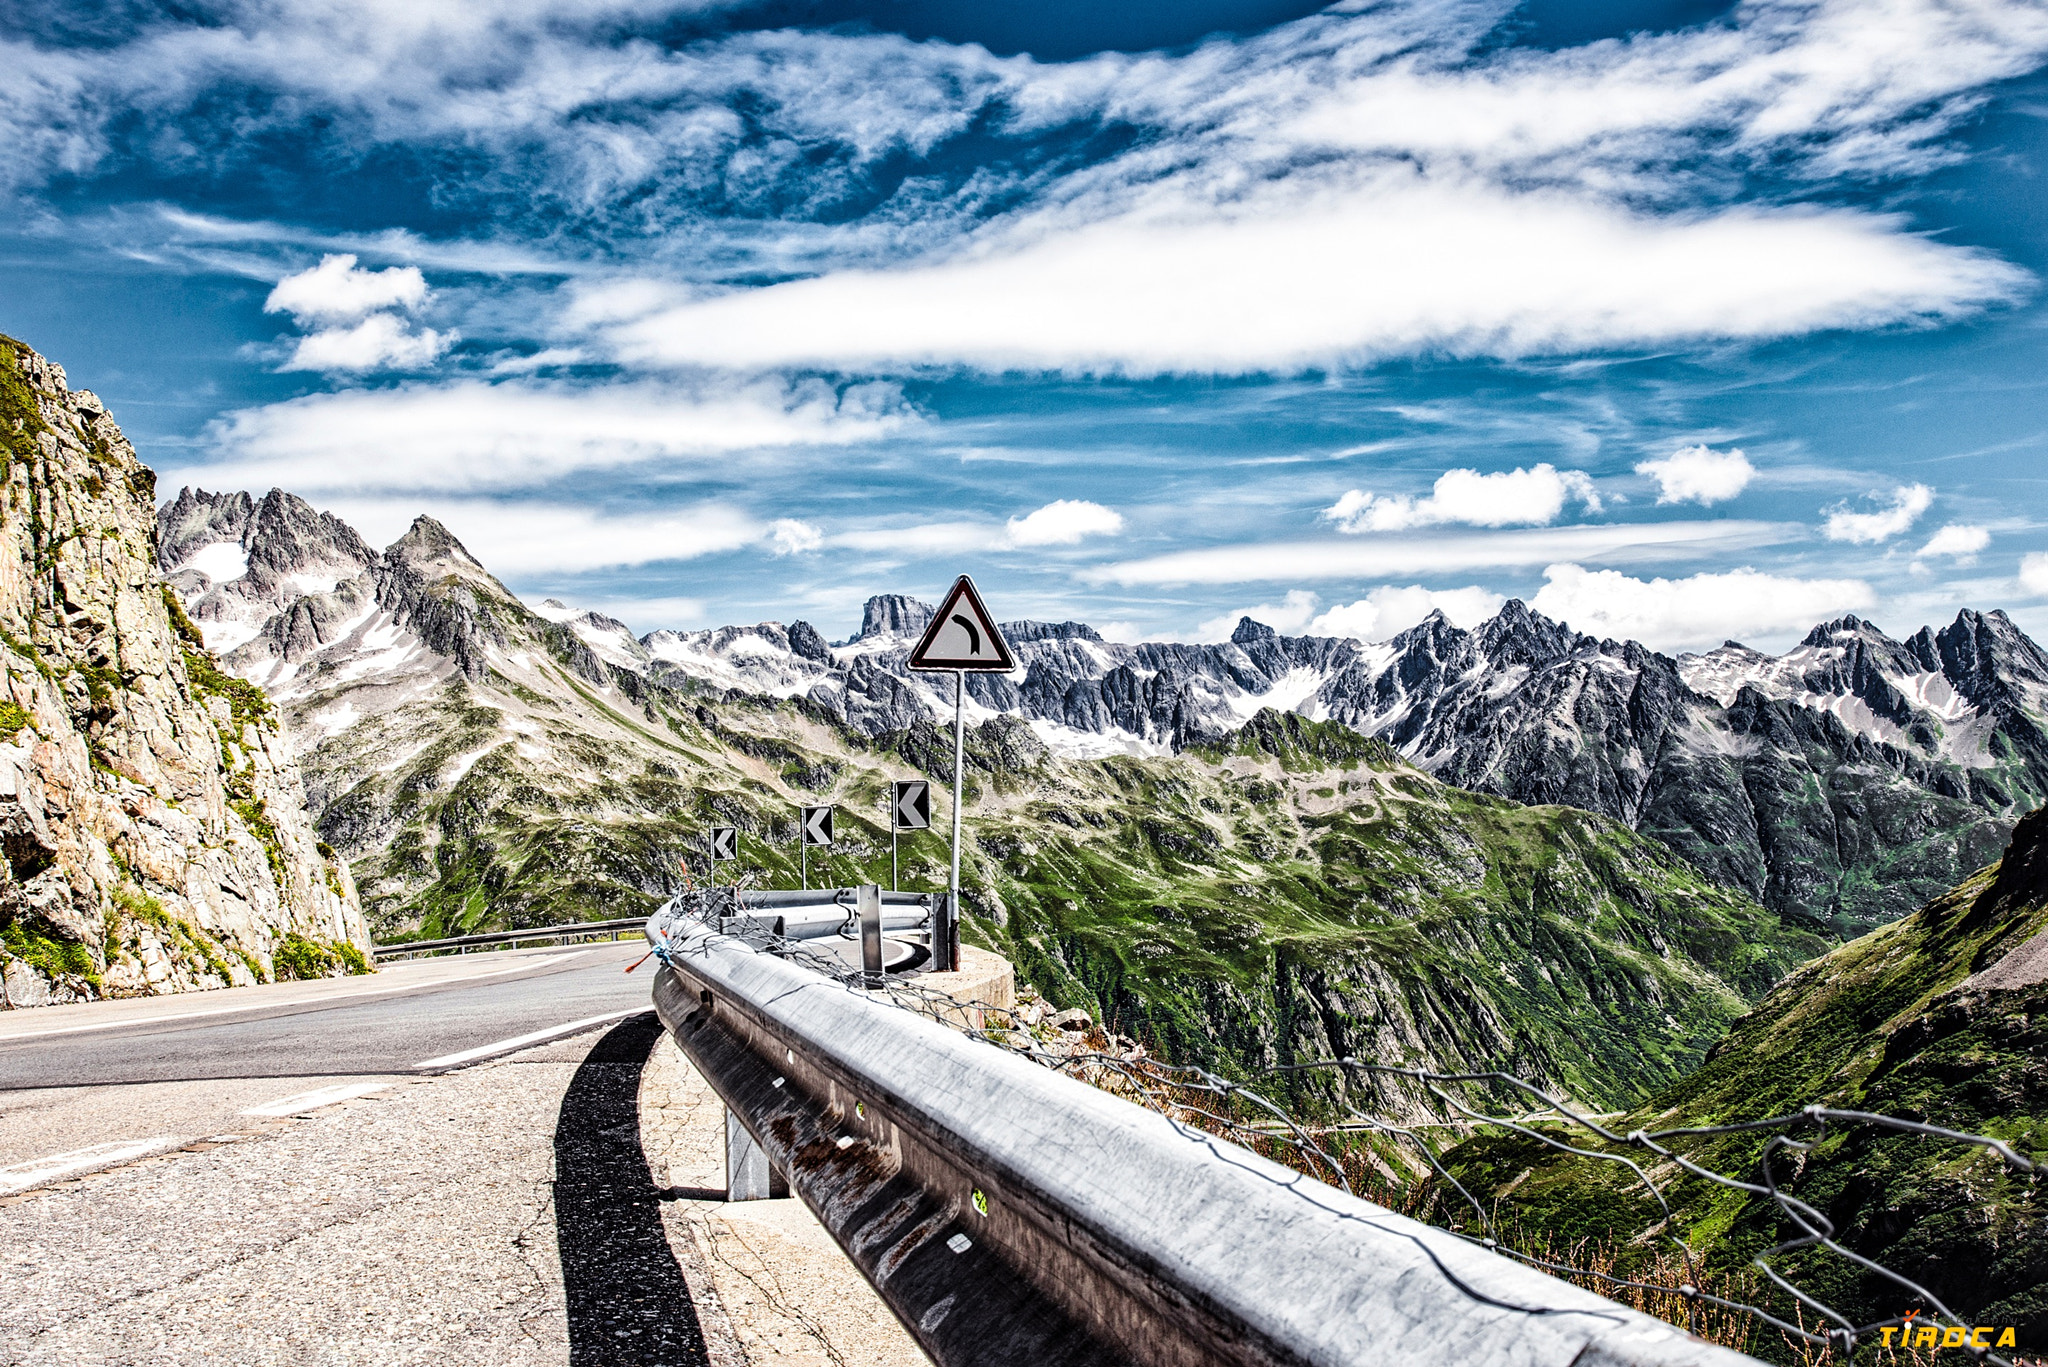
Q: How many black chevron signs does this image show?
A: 3